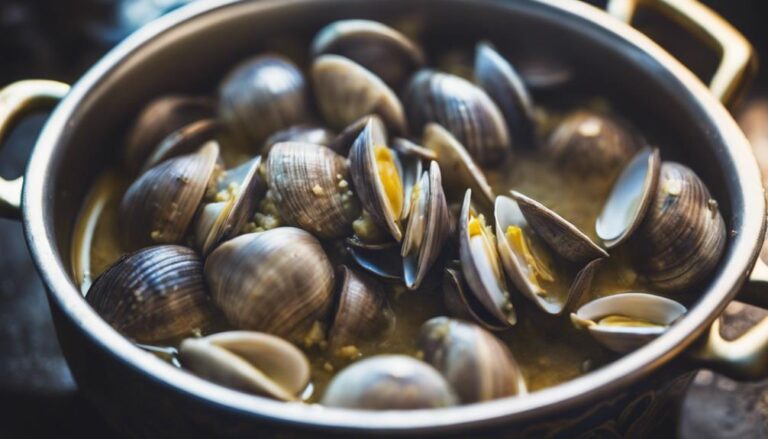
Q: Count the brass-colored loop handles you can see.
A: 3